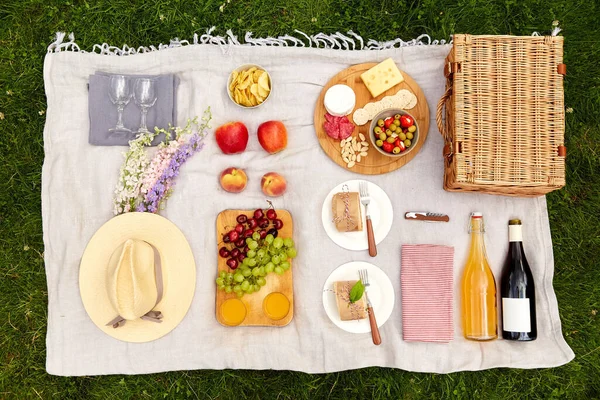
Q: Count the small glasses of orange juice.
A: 2